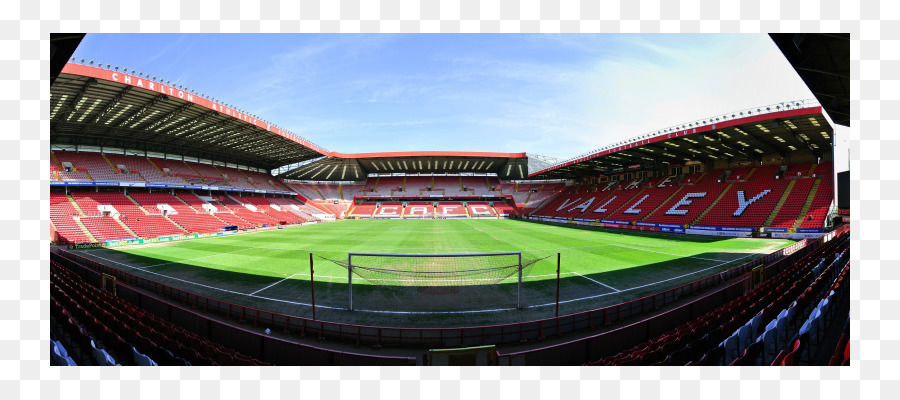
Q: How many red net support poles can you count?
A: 2